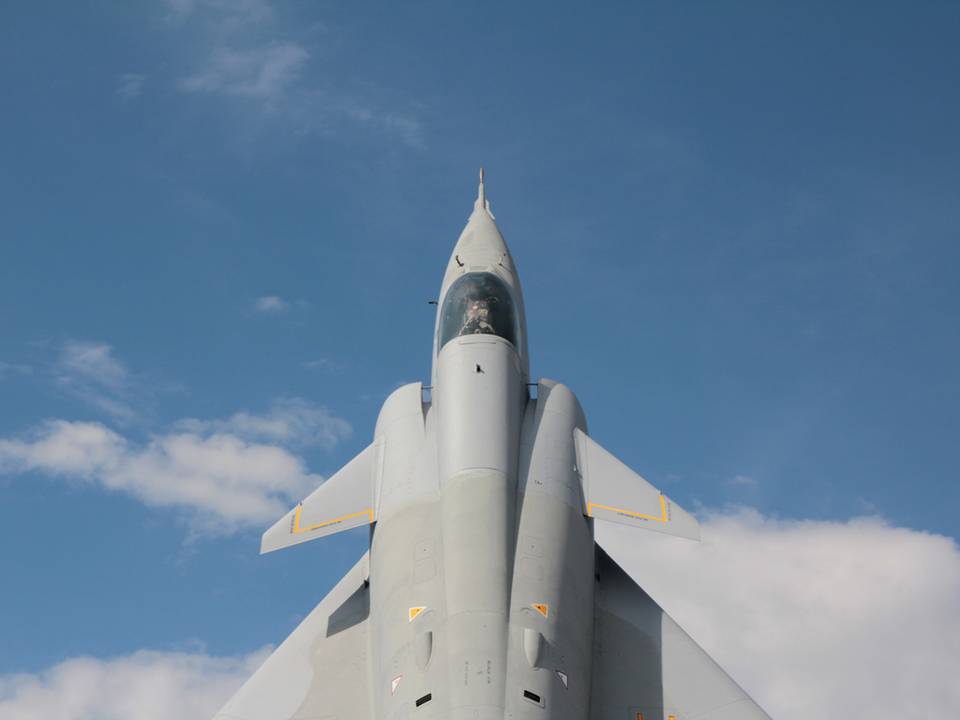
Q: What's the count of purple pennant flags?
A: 0